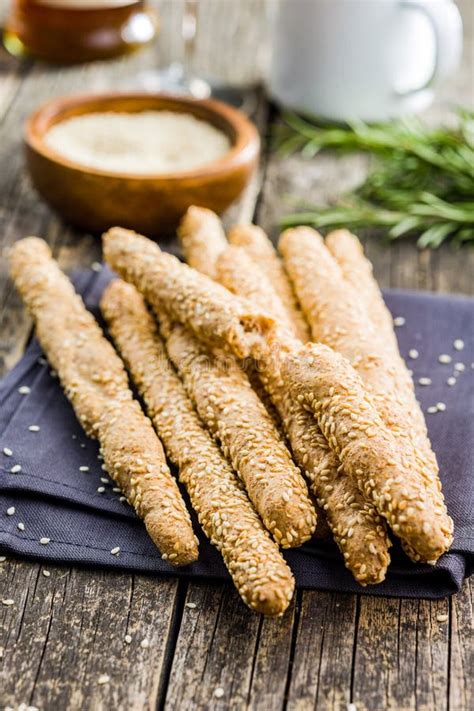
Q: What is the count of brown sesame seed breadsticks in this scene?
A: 10